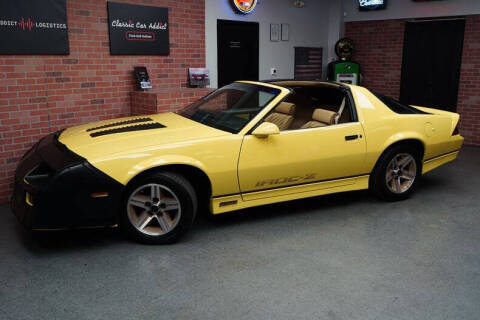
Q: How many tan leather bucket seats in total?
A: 2